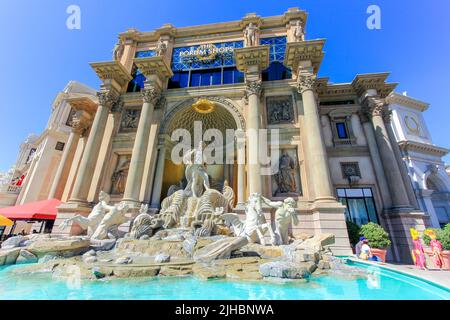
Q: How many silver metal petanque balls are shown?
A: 0